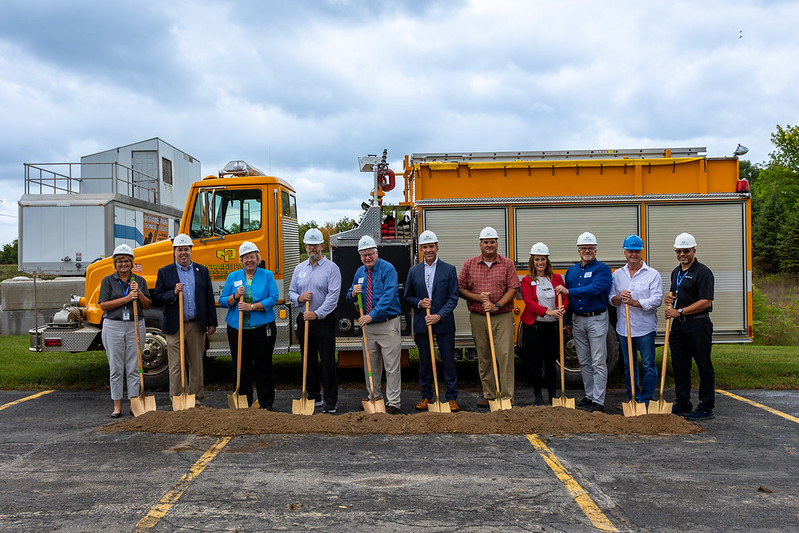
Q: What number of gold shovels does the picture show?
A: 10